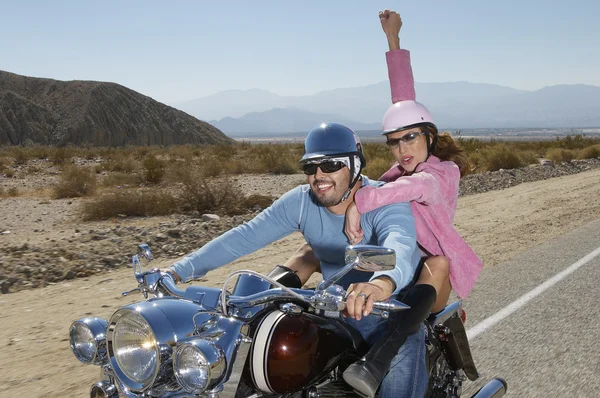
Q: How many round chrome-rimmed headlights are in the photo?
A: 3